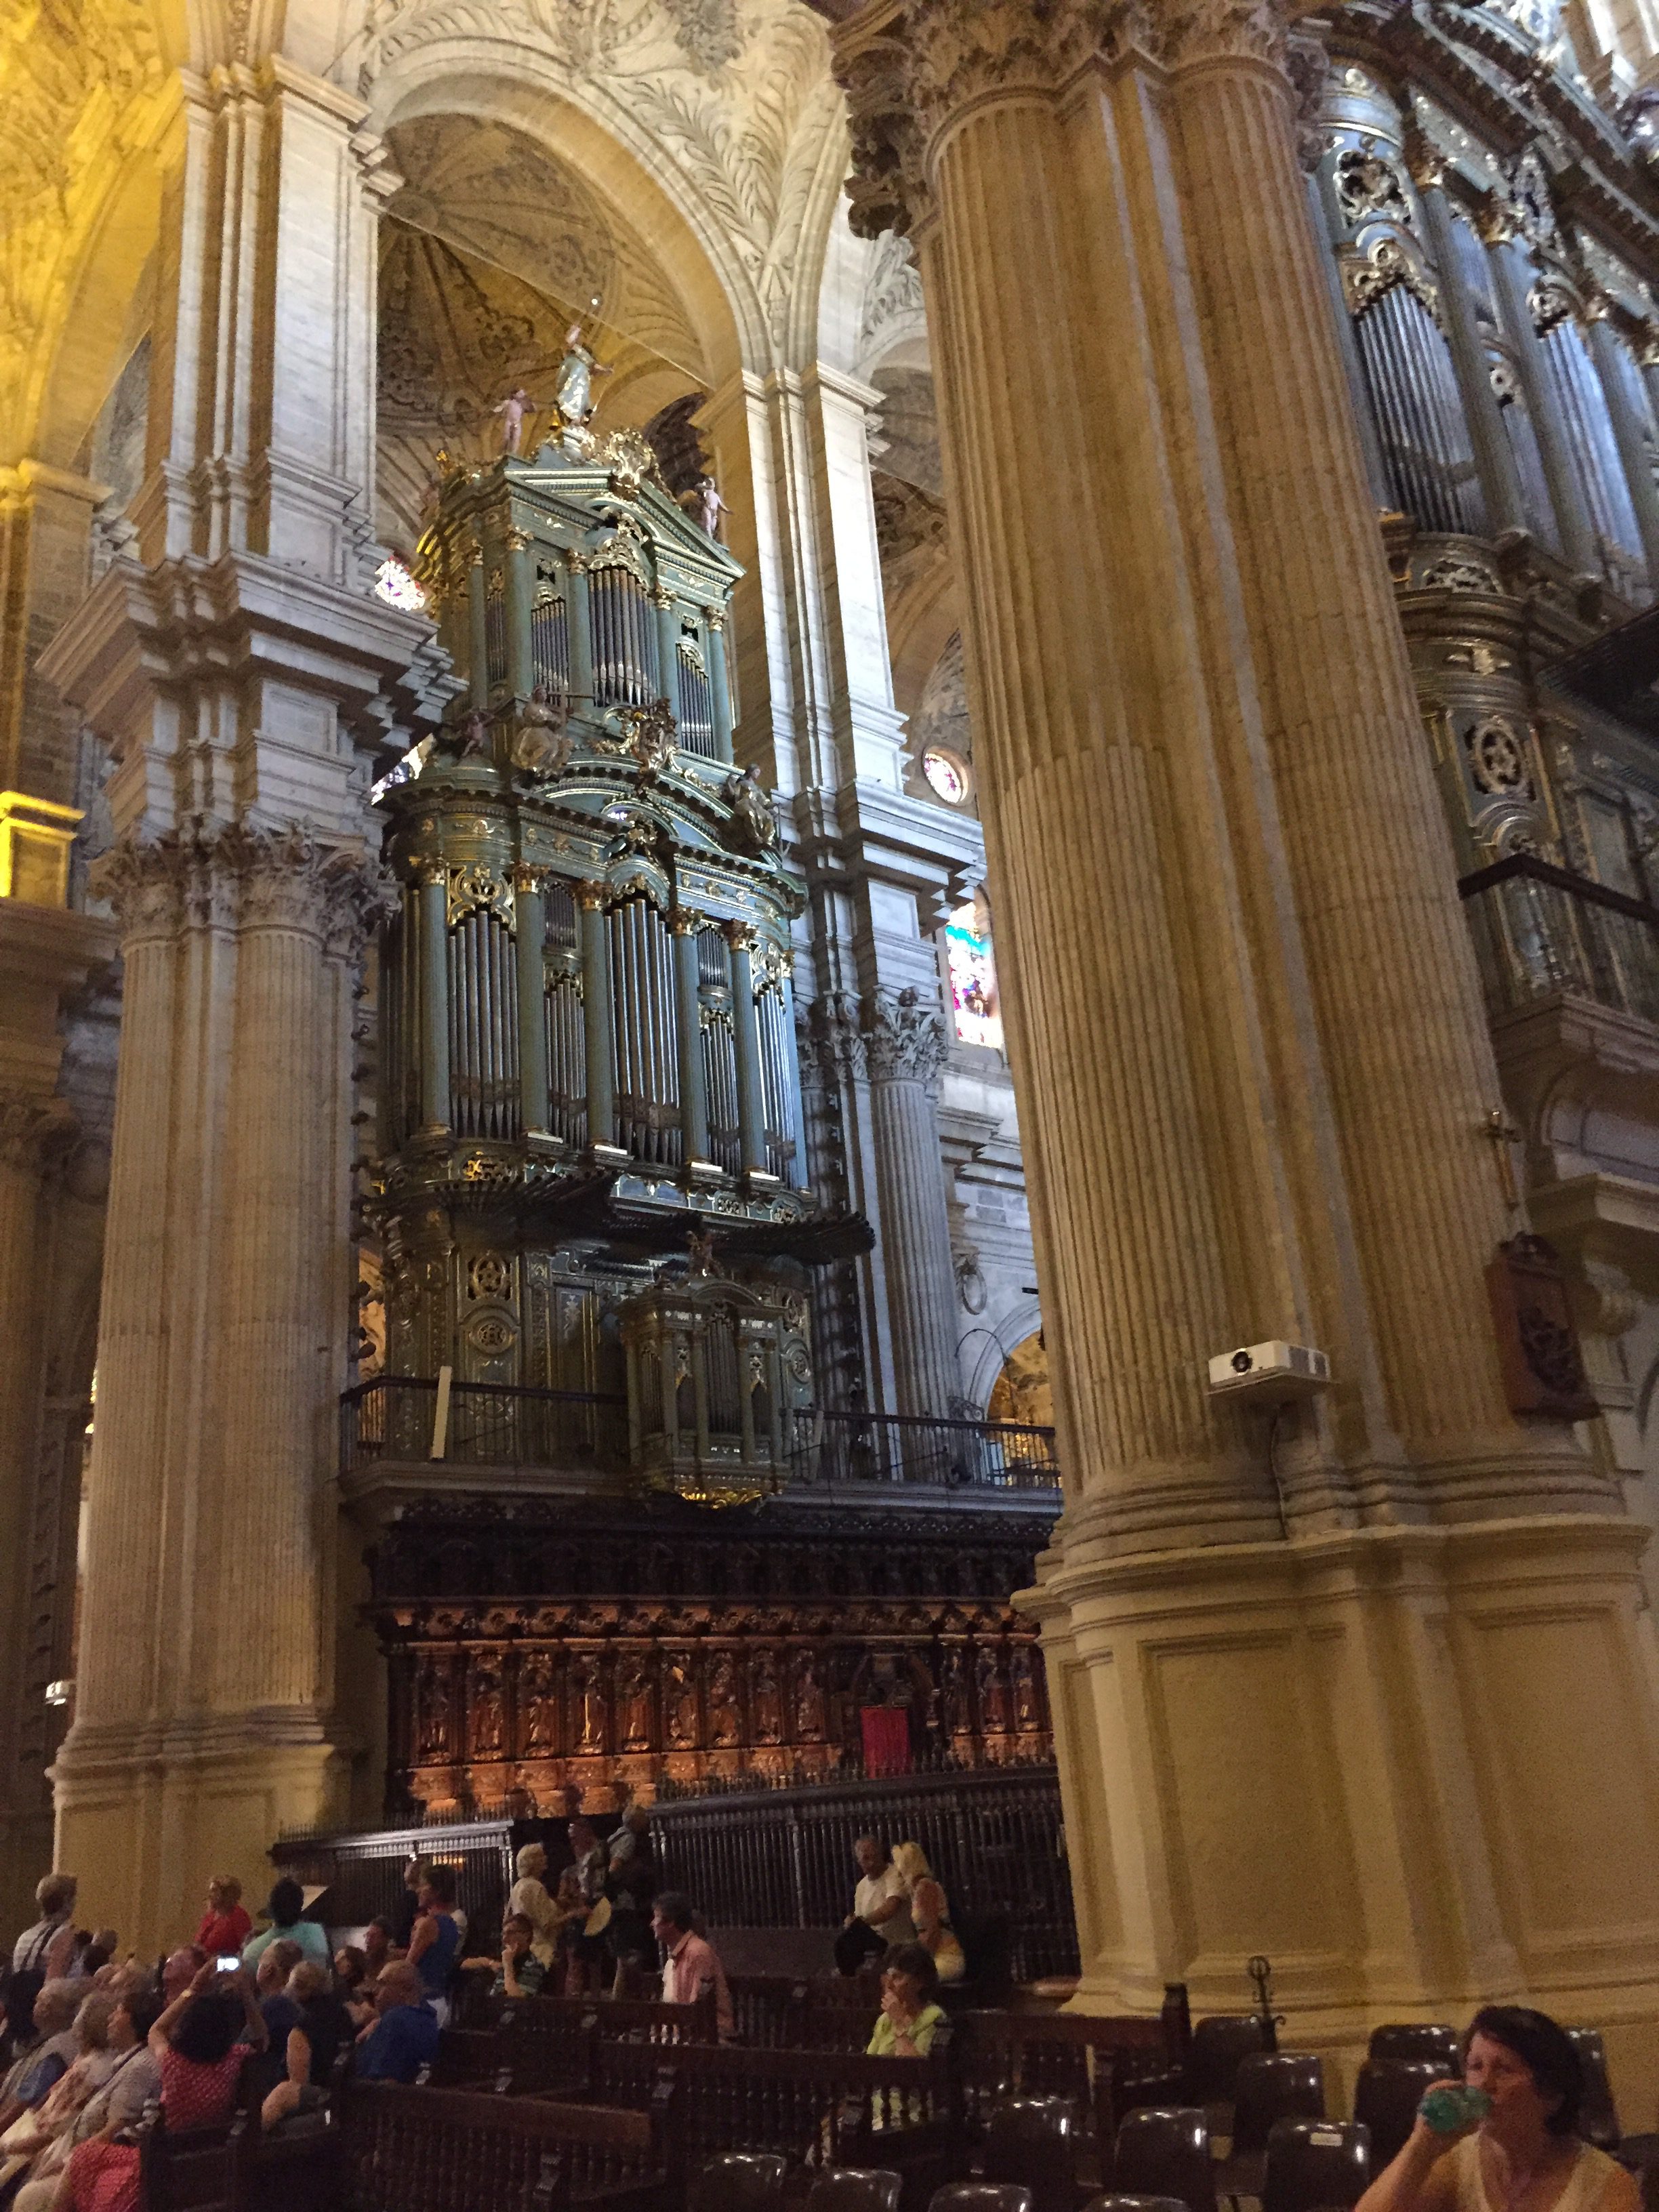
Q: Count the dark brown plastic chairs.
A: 12